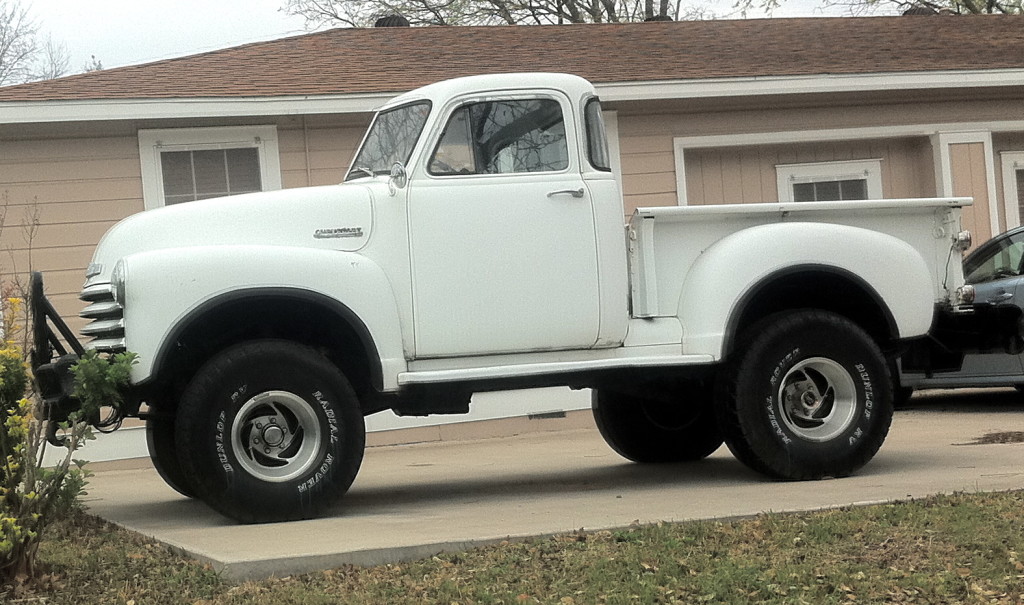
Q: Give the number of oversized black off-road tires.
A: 4